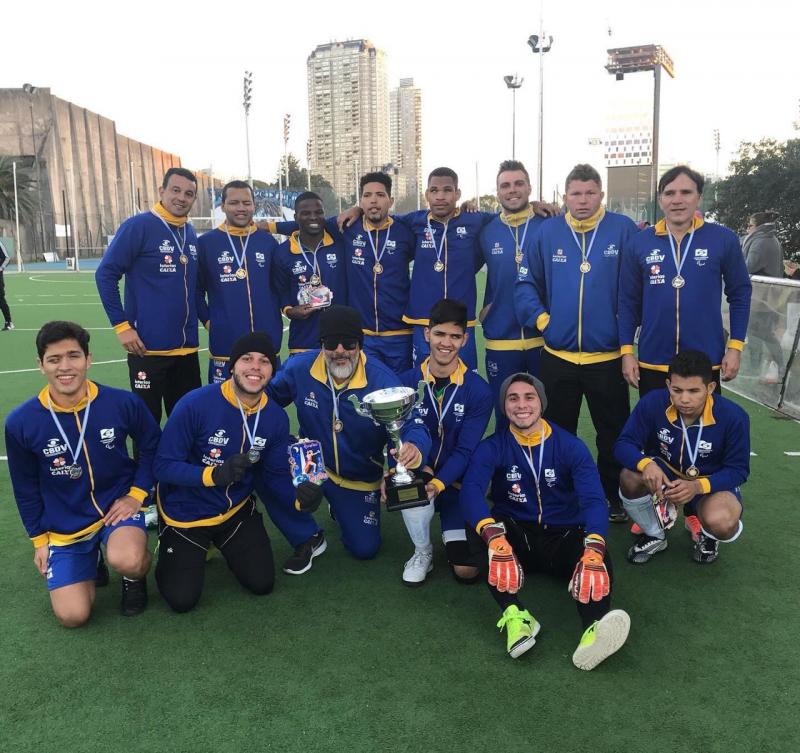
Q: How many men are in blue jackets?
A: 14